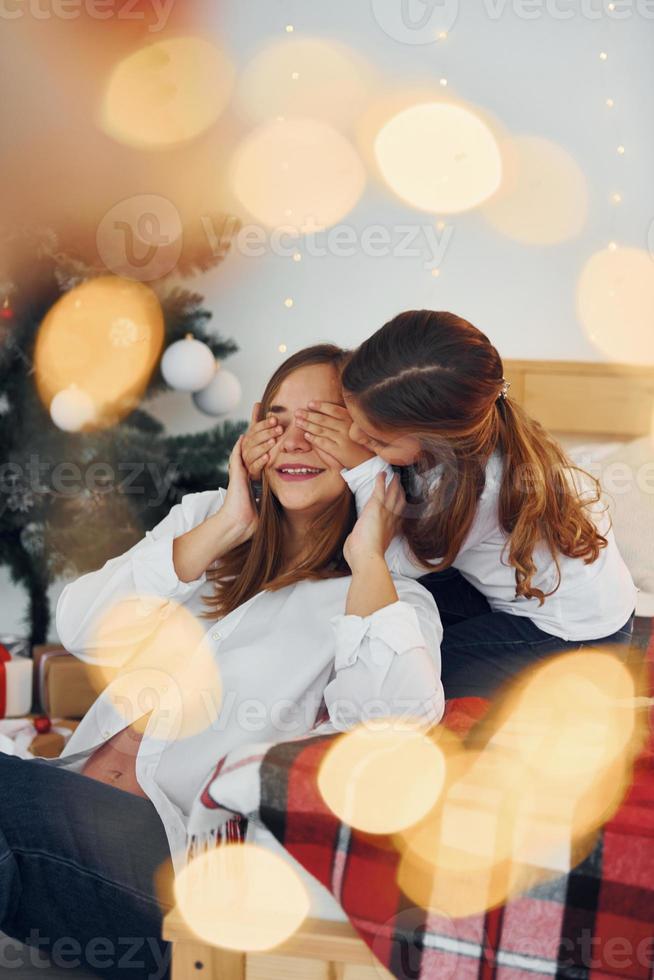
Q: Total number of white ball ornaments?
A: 3